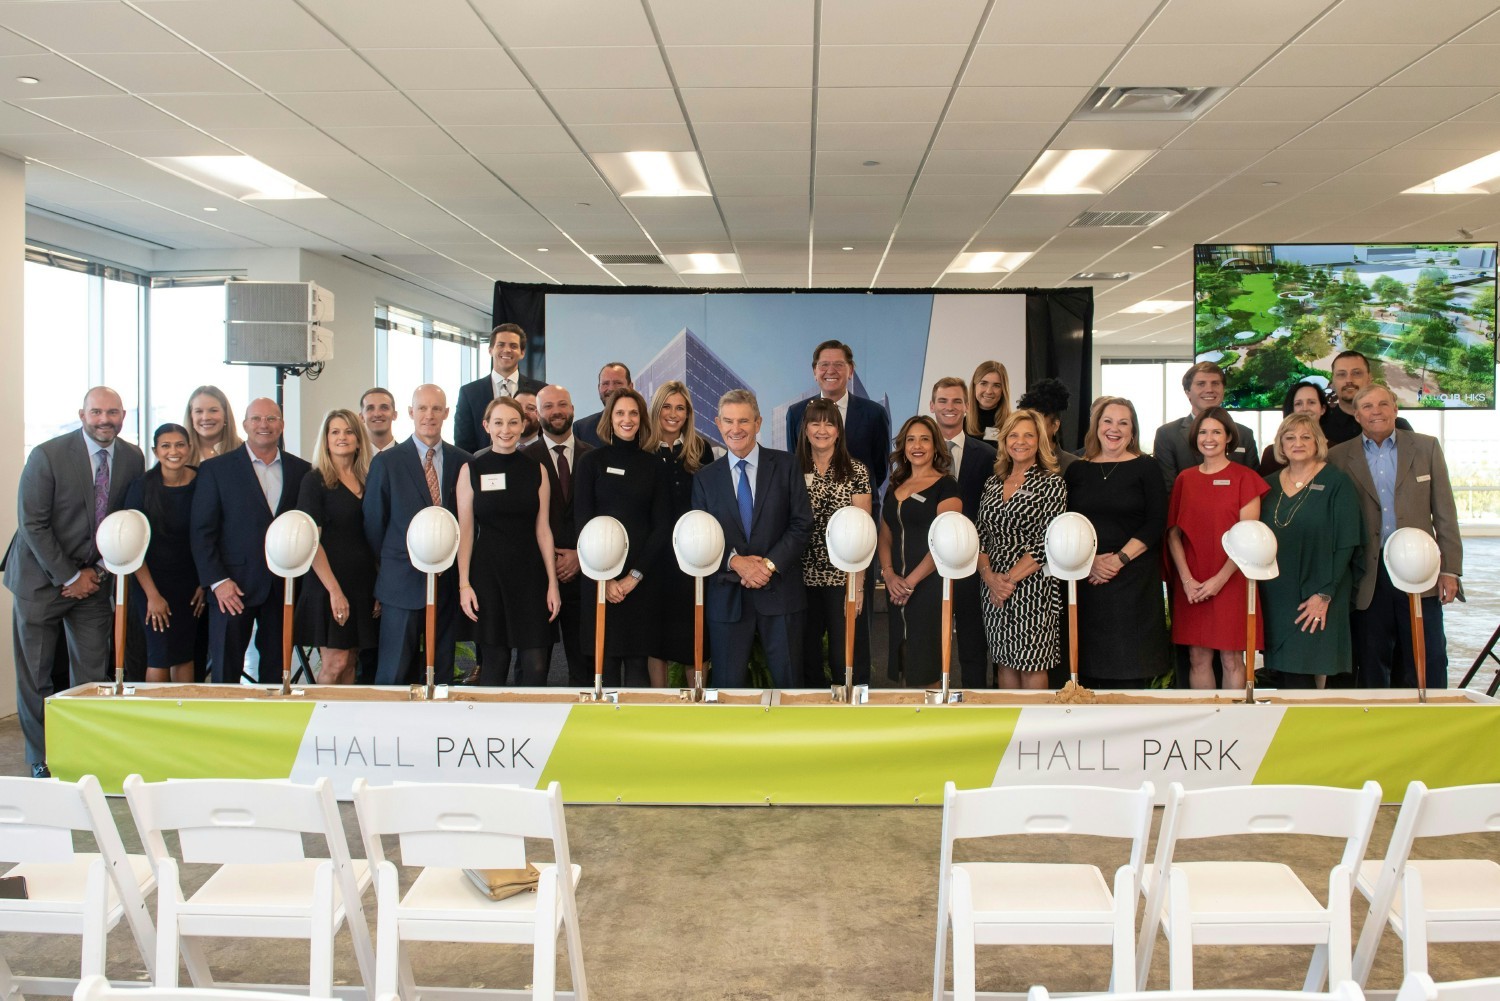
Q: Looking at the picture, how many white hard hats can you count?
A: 10